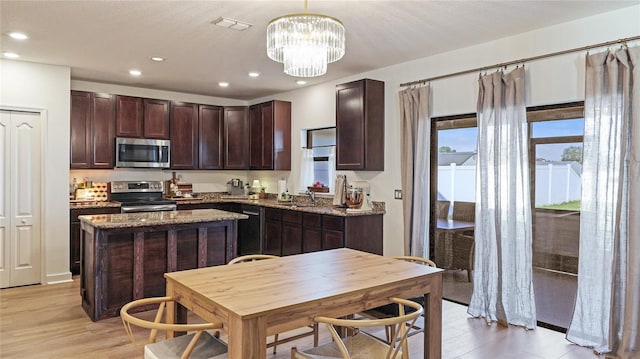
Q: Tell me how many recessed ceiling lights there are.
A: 7